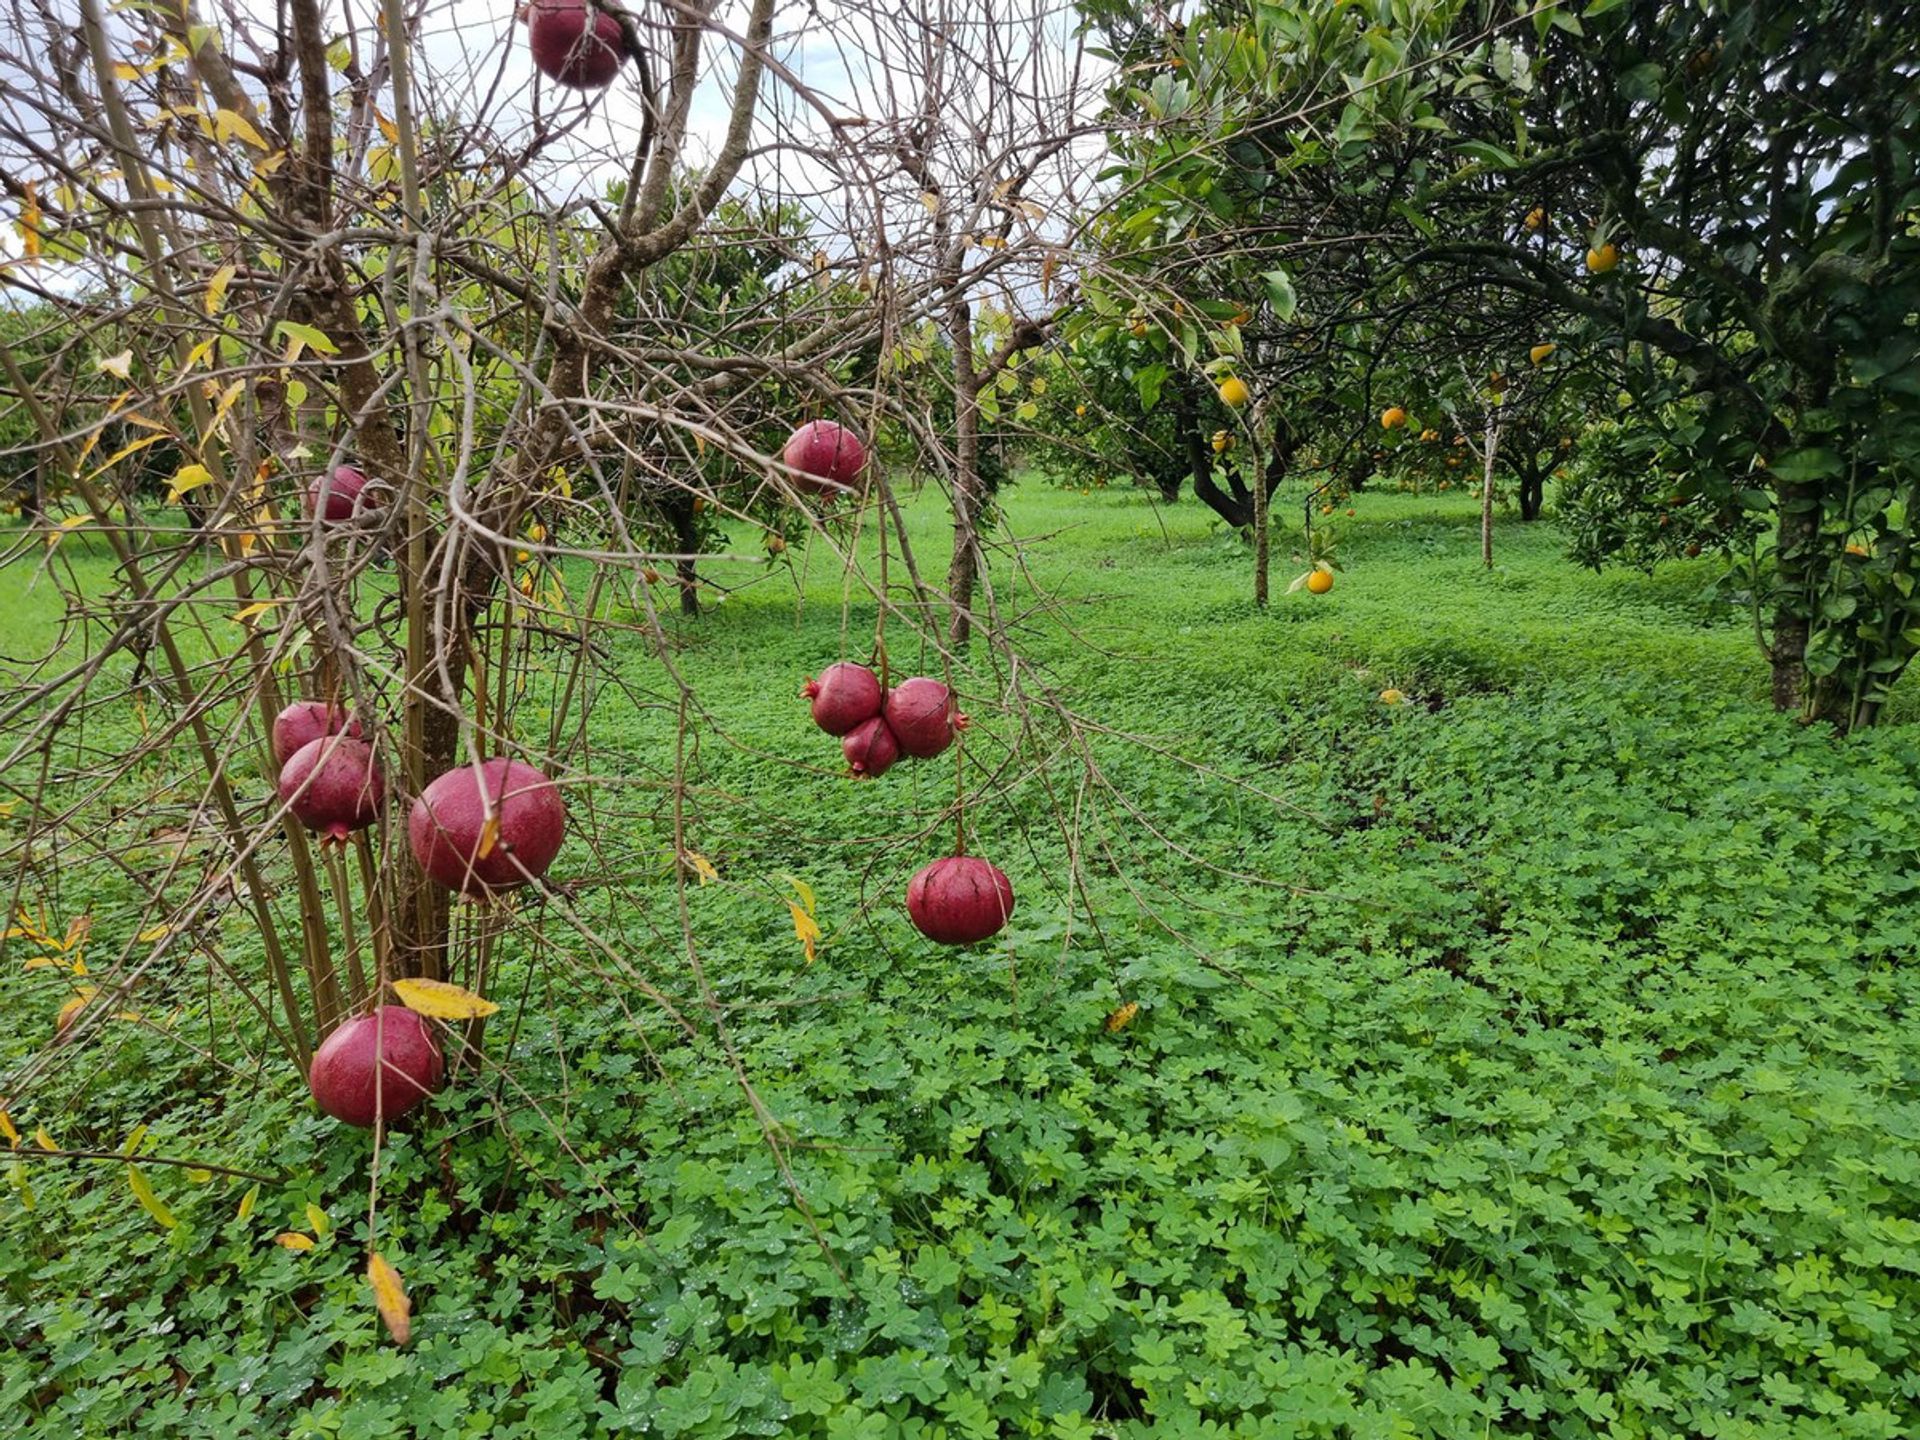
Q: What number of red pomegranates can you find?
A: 11